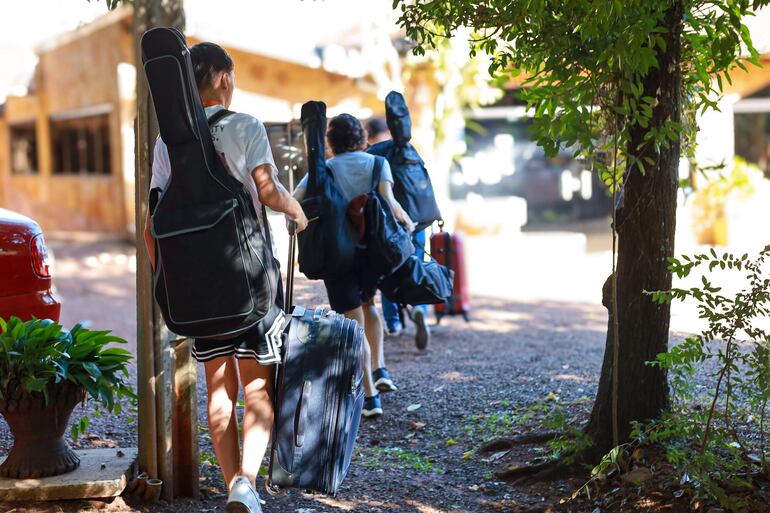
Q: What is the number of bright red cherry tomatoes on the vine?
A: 0